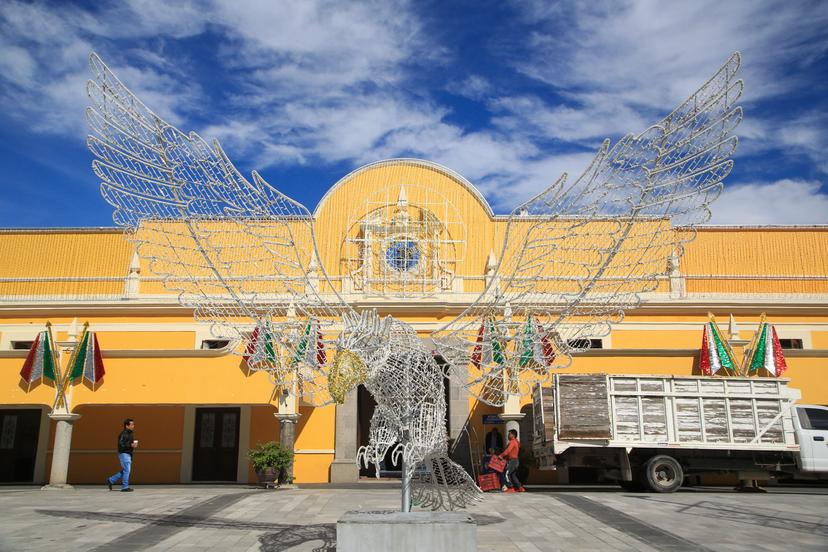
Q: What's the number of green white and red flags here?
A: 8